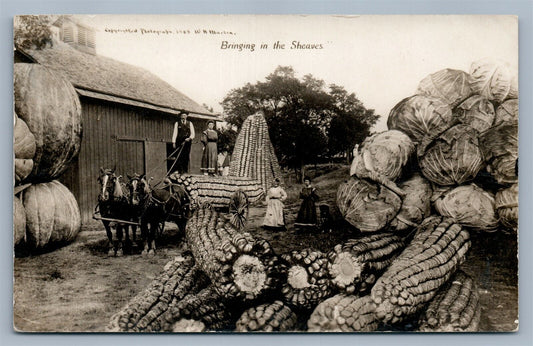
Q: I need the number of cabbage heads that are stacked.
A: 12